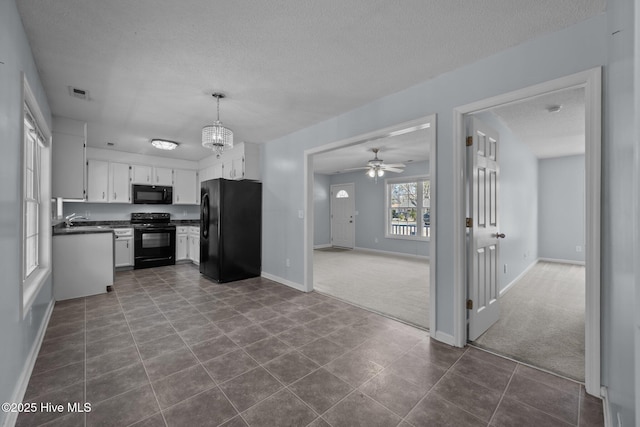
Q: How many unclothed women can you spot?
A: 0